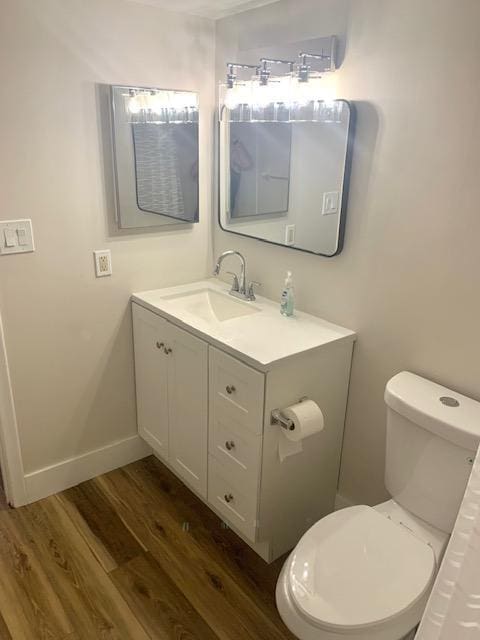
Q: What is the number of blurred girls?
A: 1